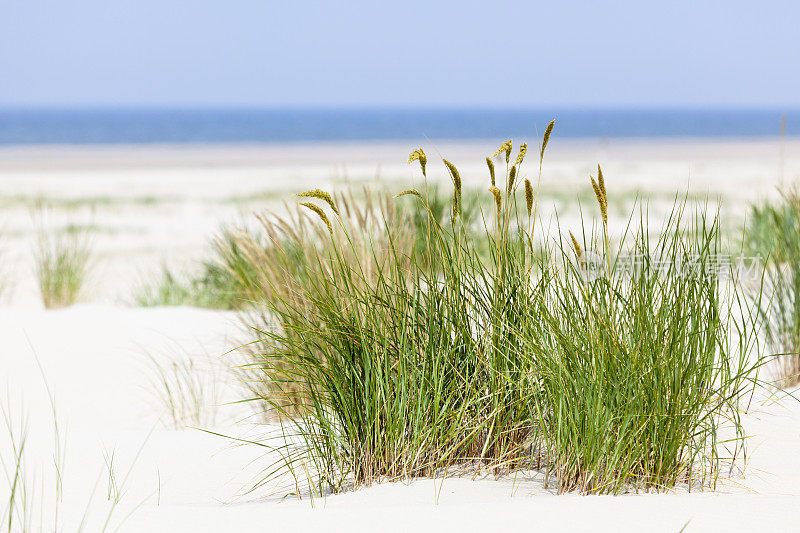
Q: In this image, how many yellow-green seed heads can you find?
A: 15